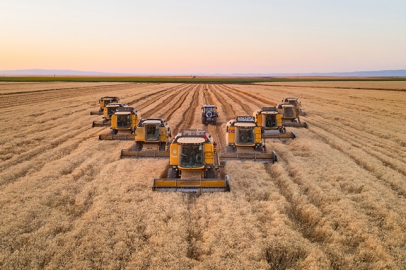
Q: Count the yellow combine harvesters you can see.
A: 9